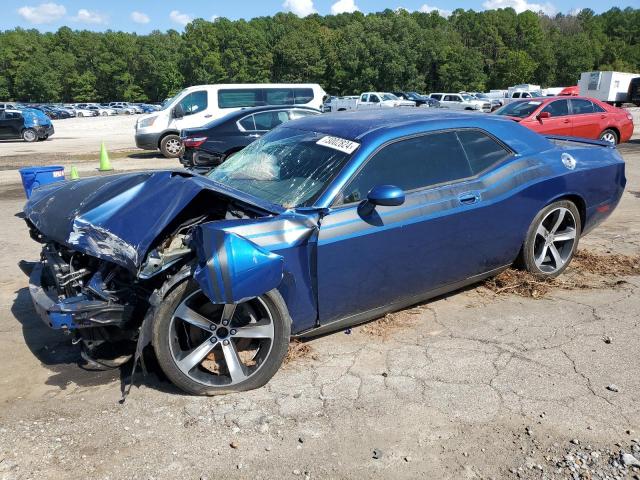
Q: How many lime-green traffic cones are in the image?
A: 2